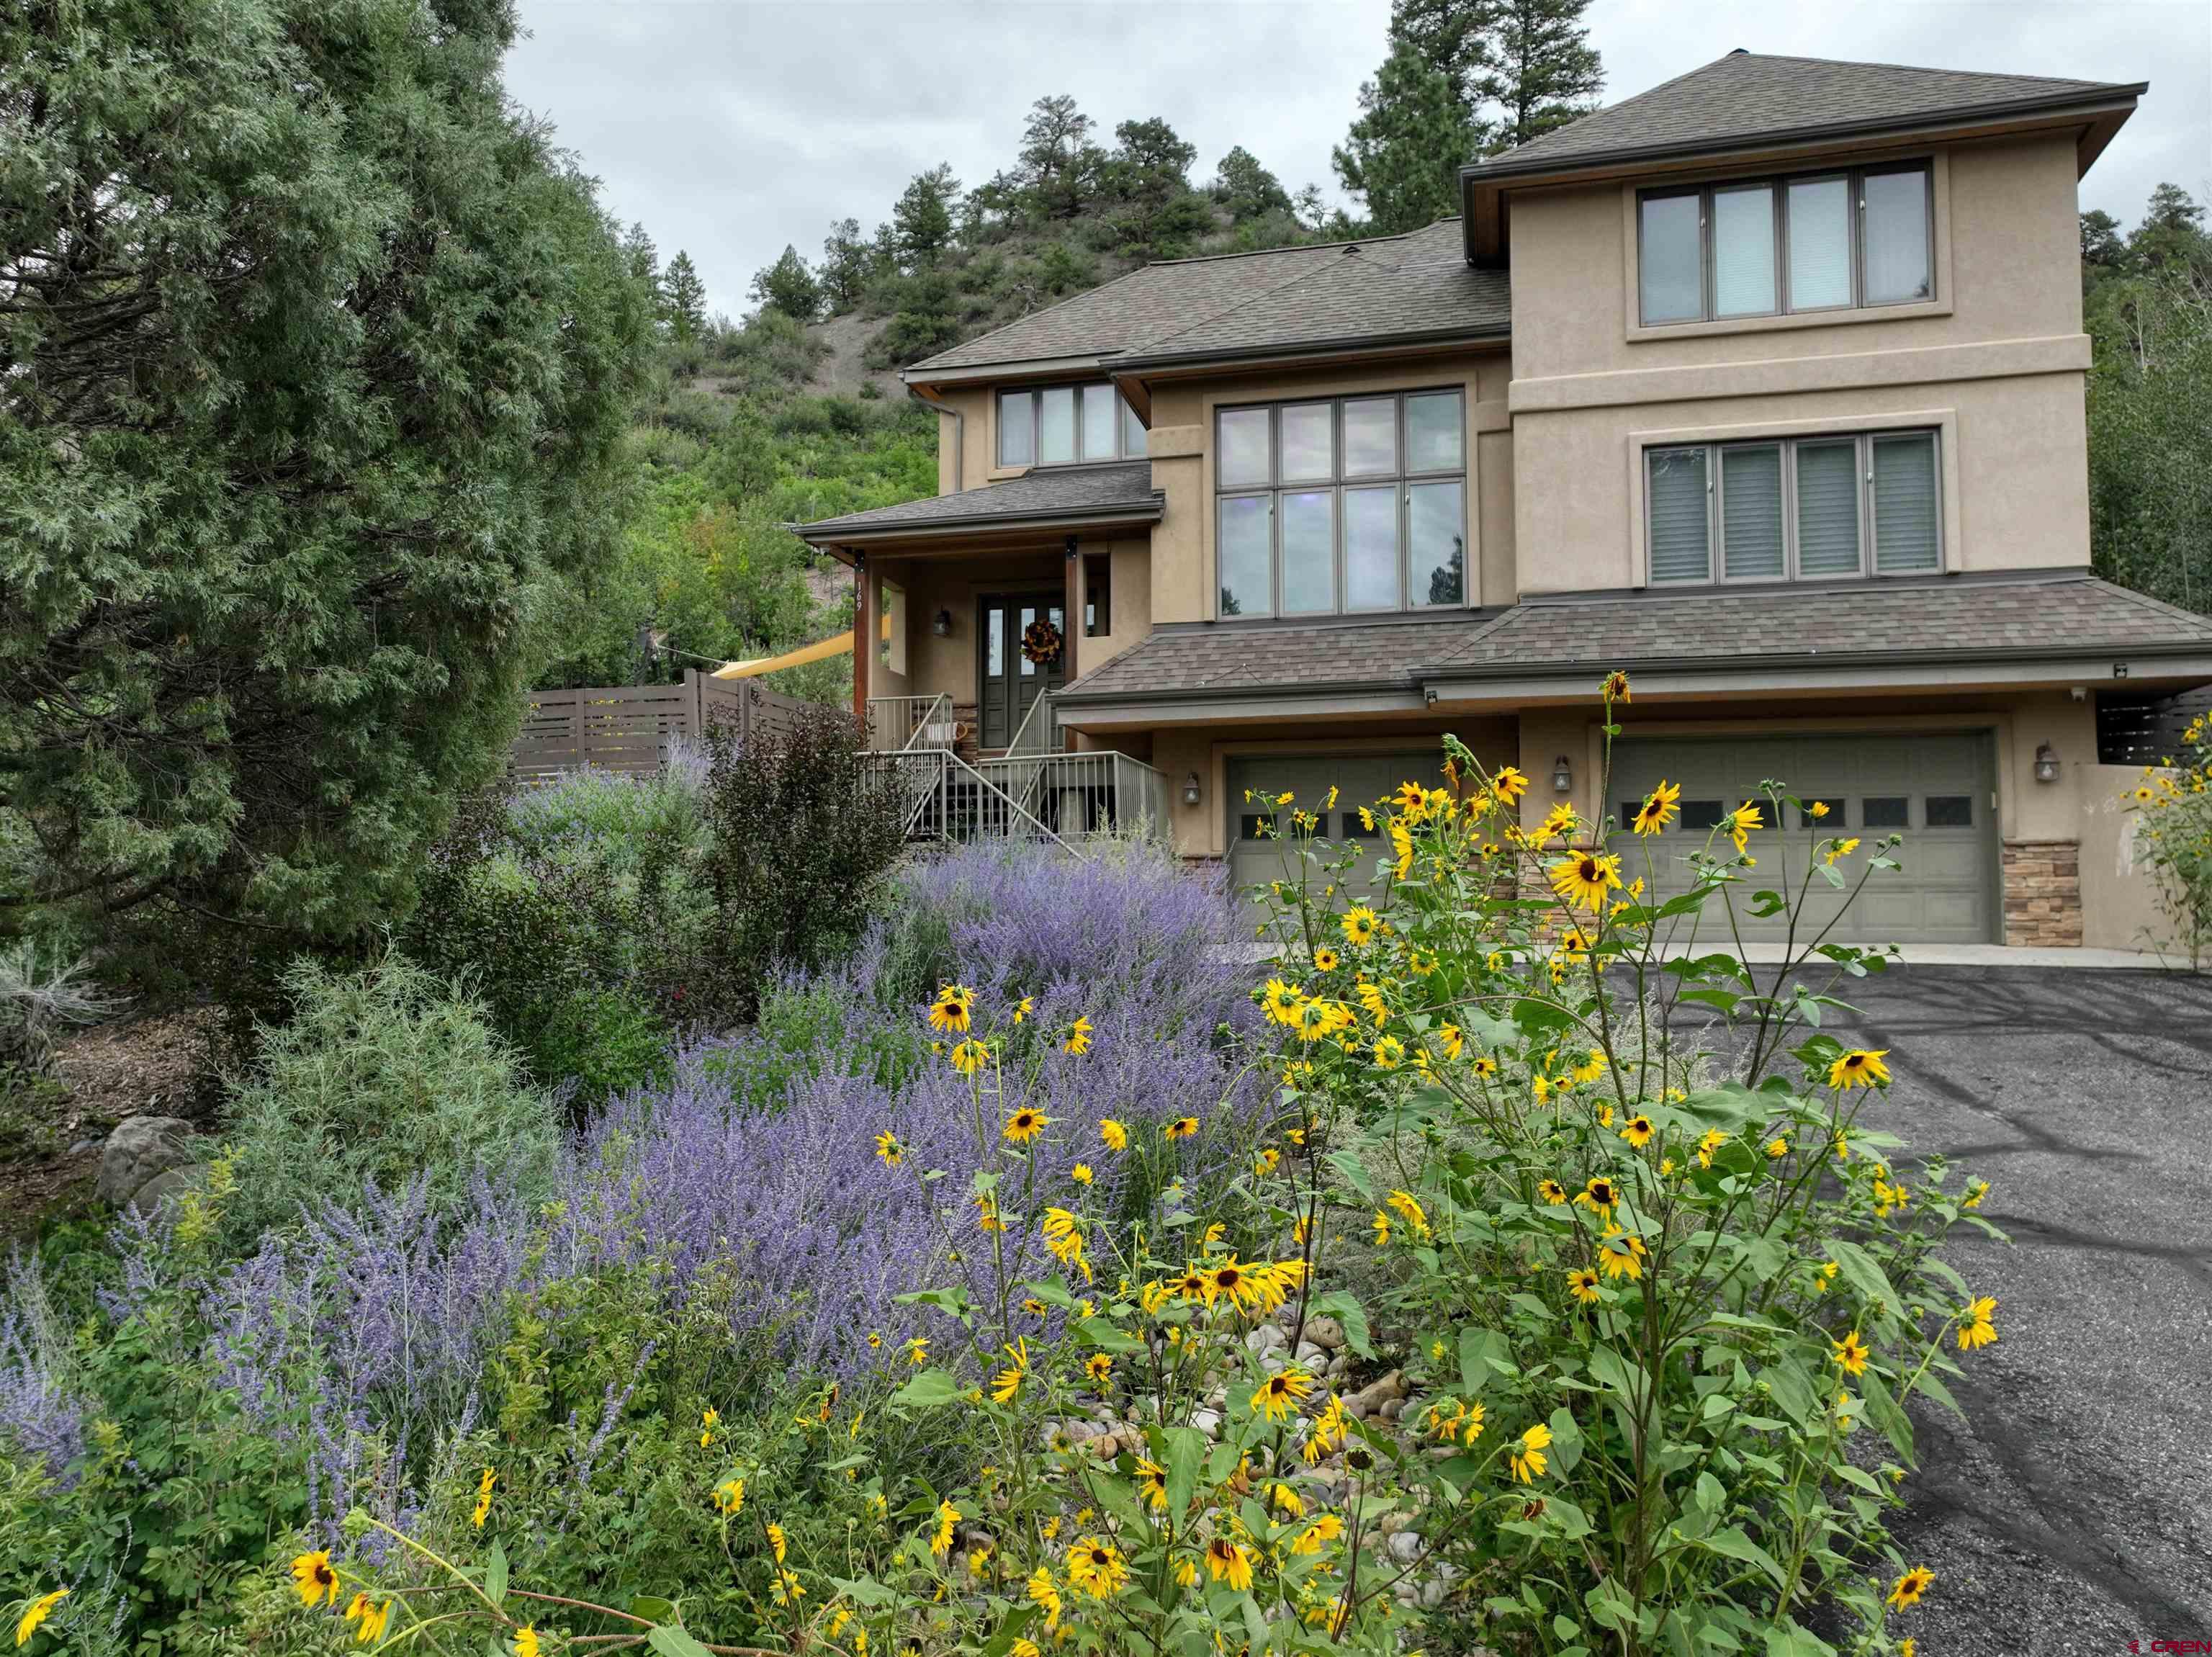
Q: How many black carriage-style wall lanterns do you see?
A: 4